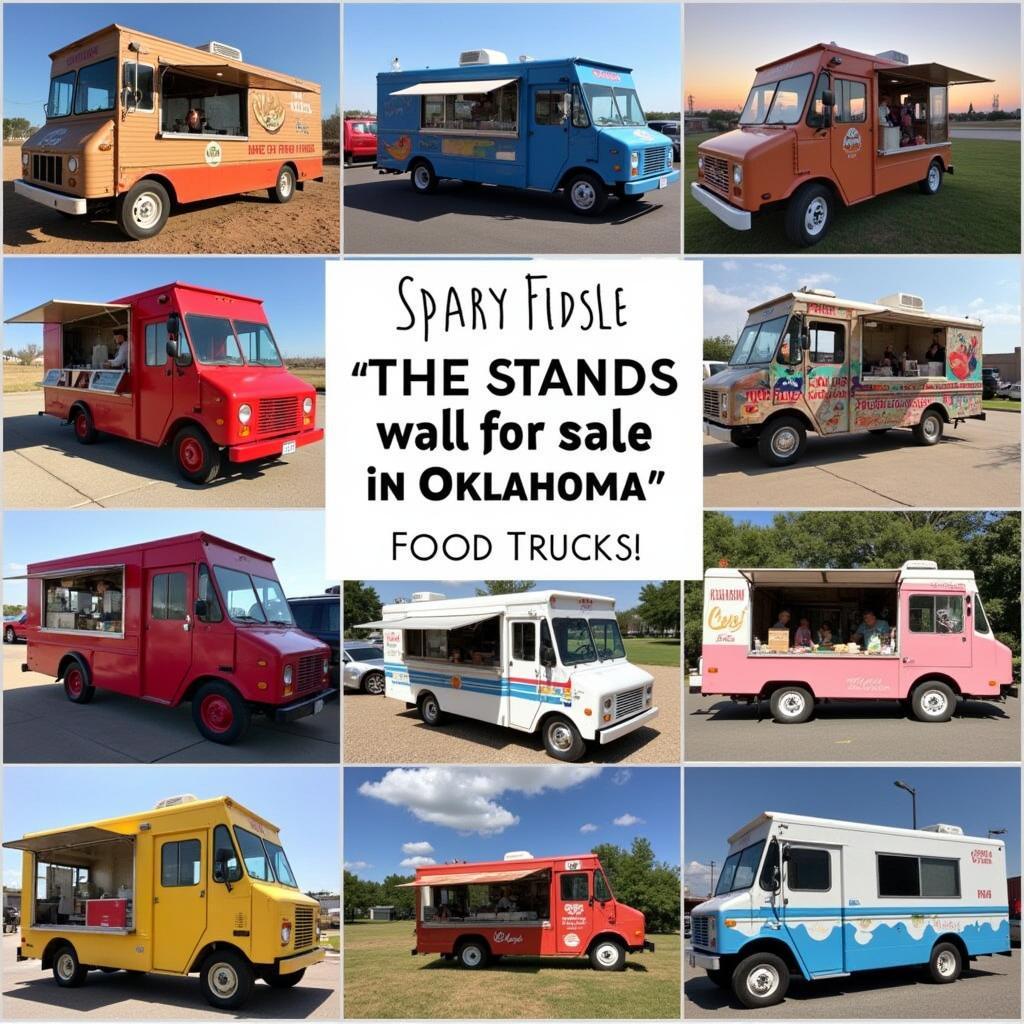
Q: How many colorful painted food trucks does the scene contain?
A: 11